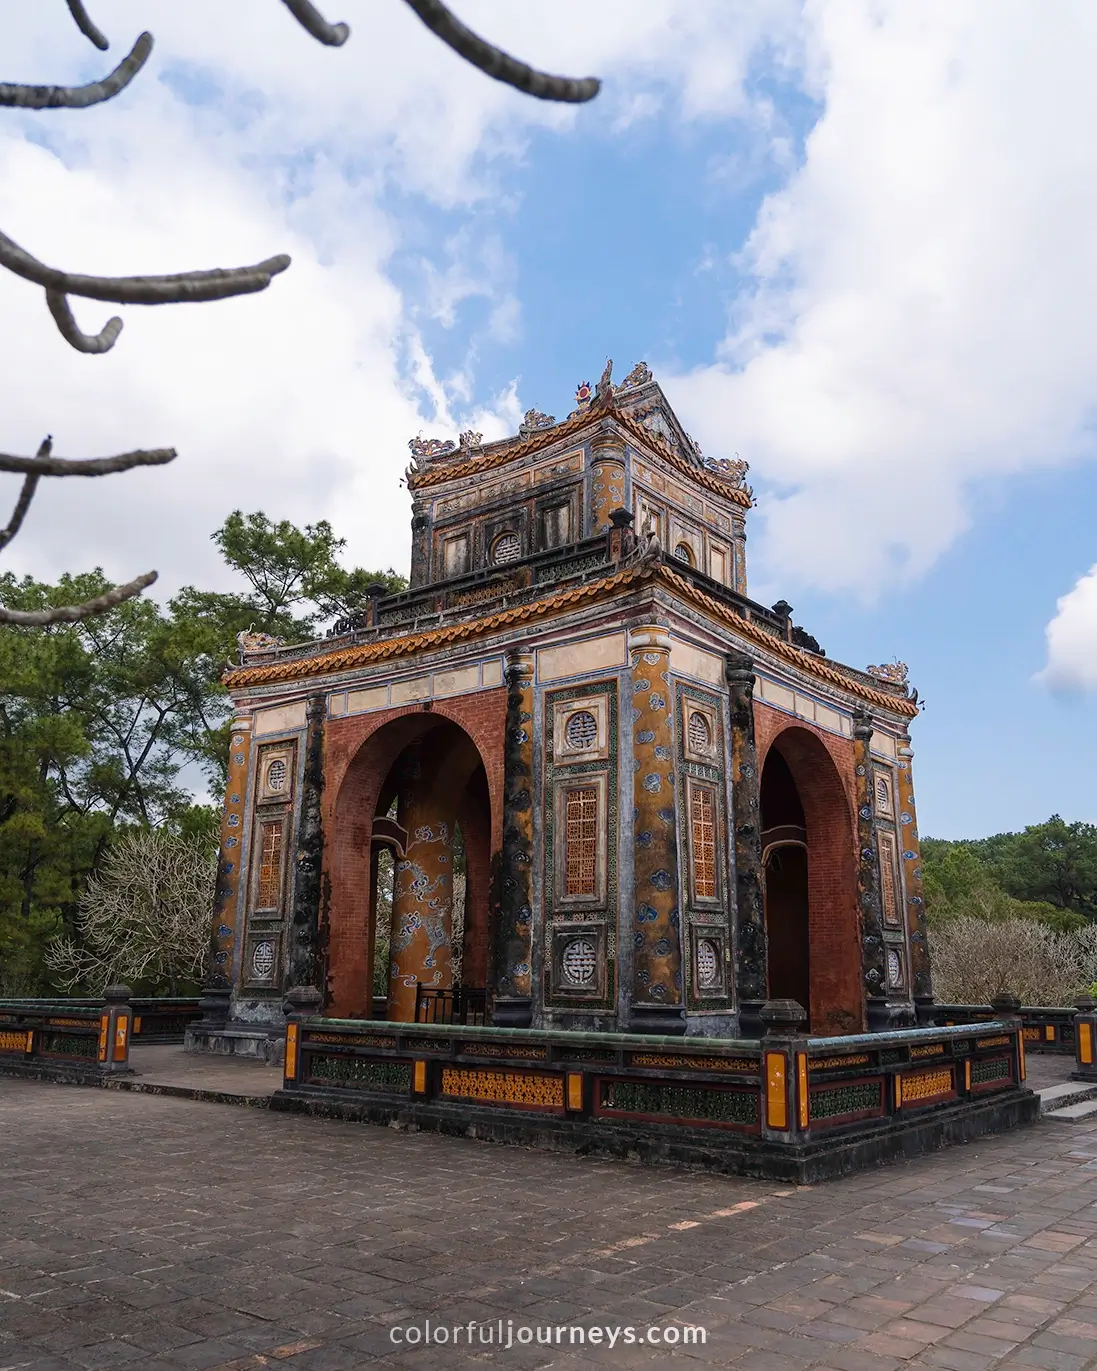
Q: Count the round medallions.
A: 10